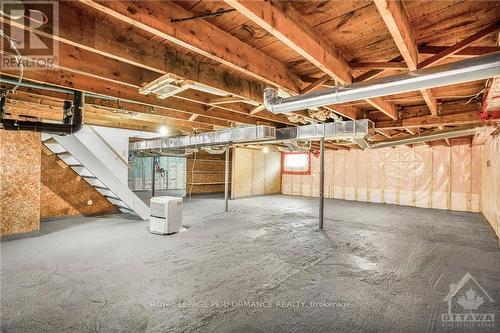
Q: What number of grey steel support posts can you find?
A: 3